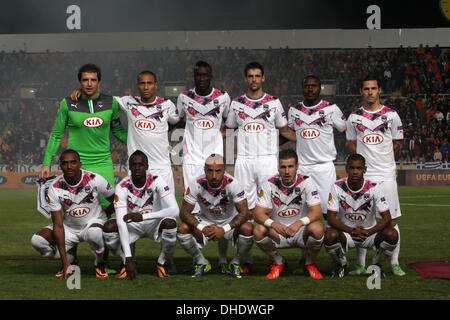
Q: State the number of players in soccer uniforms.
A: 11